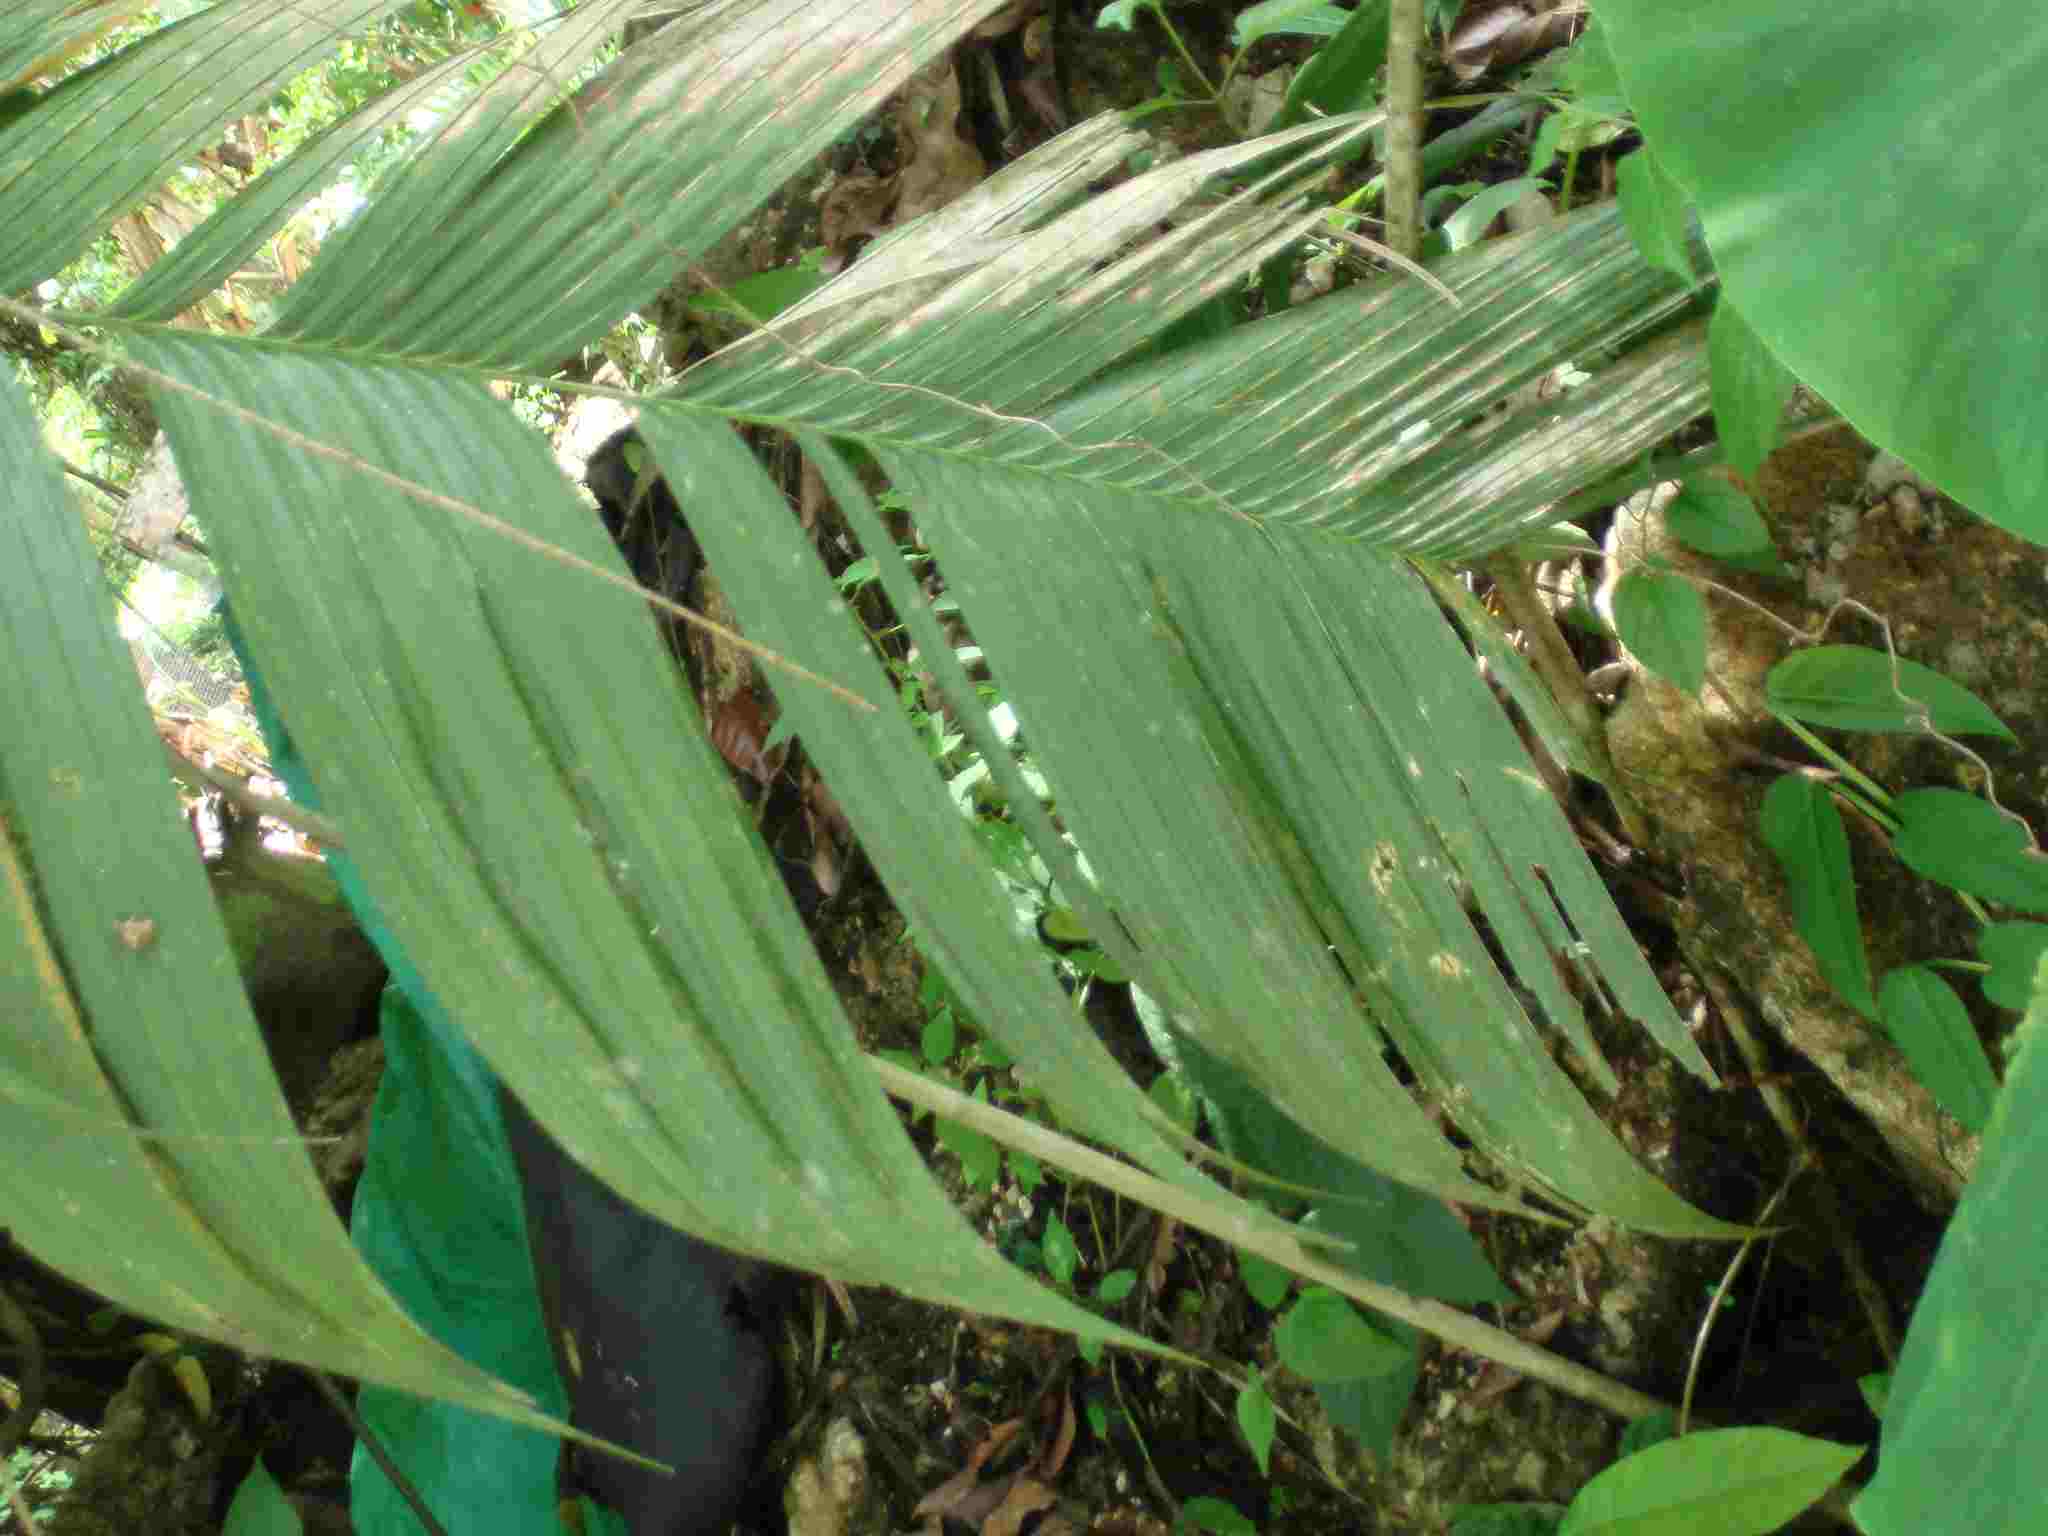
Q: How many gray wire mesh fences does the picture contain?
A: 1